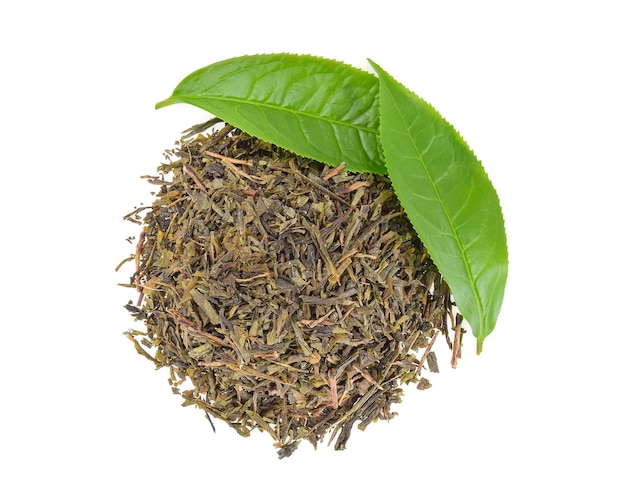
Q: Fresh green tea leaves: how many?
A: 2